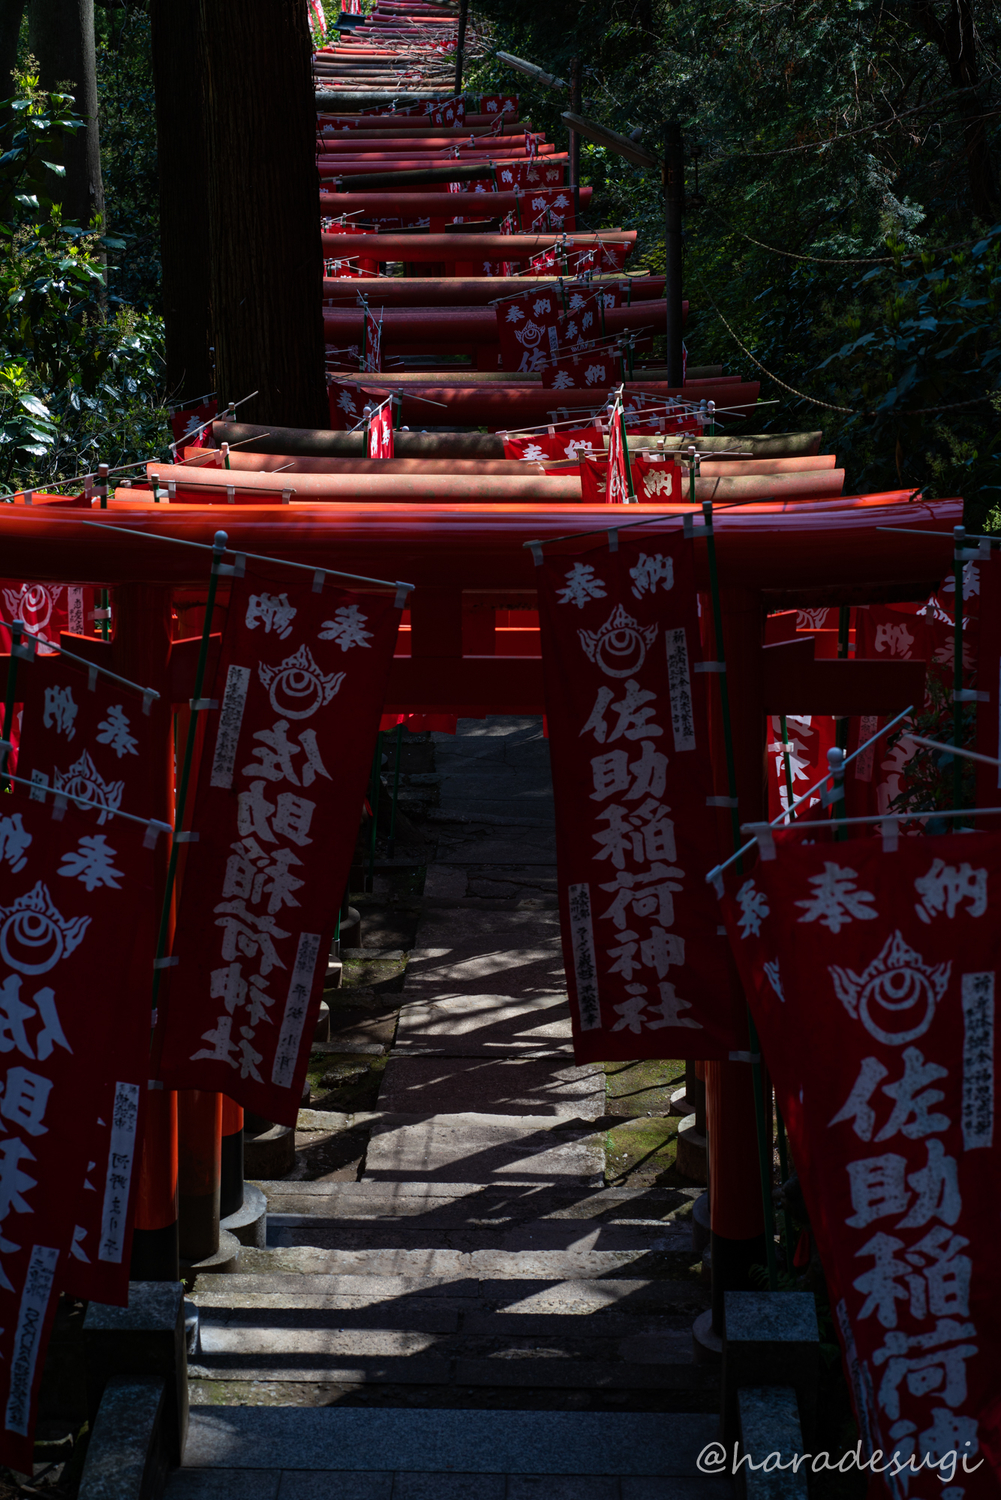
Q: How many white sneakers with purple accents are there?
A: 0